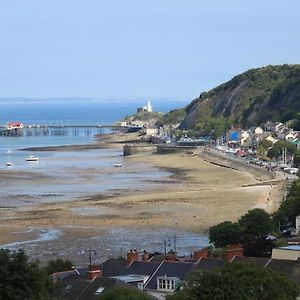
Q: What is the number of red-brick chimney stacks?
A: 6